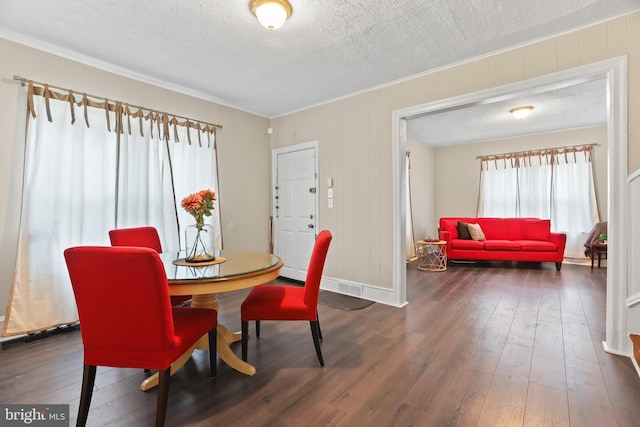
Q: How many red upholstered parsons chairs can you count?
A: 3